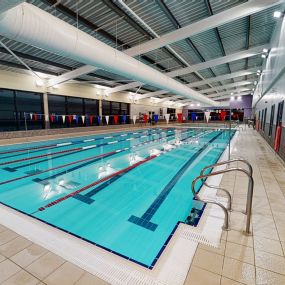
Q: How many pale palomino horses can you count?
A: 0